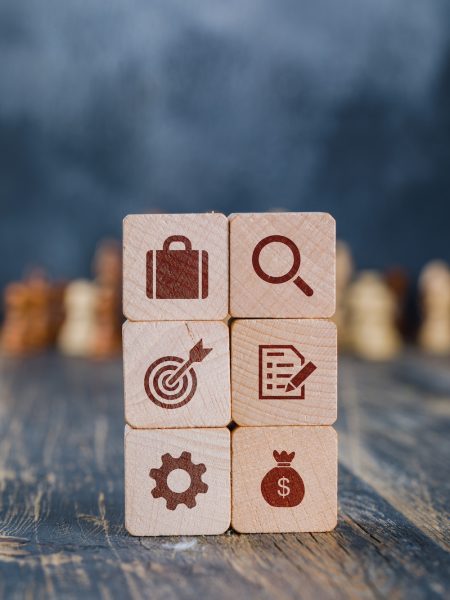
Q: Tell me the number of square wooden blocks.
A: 6